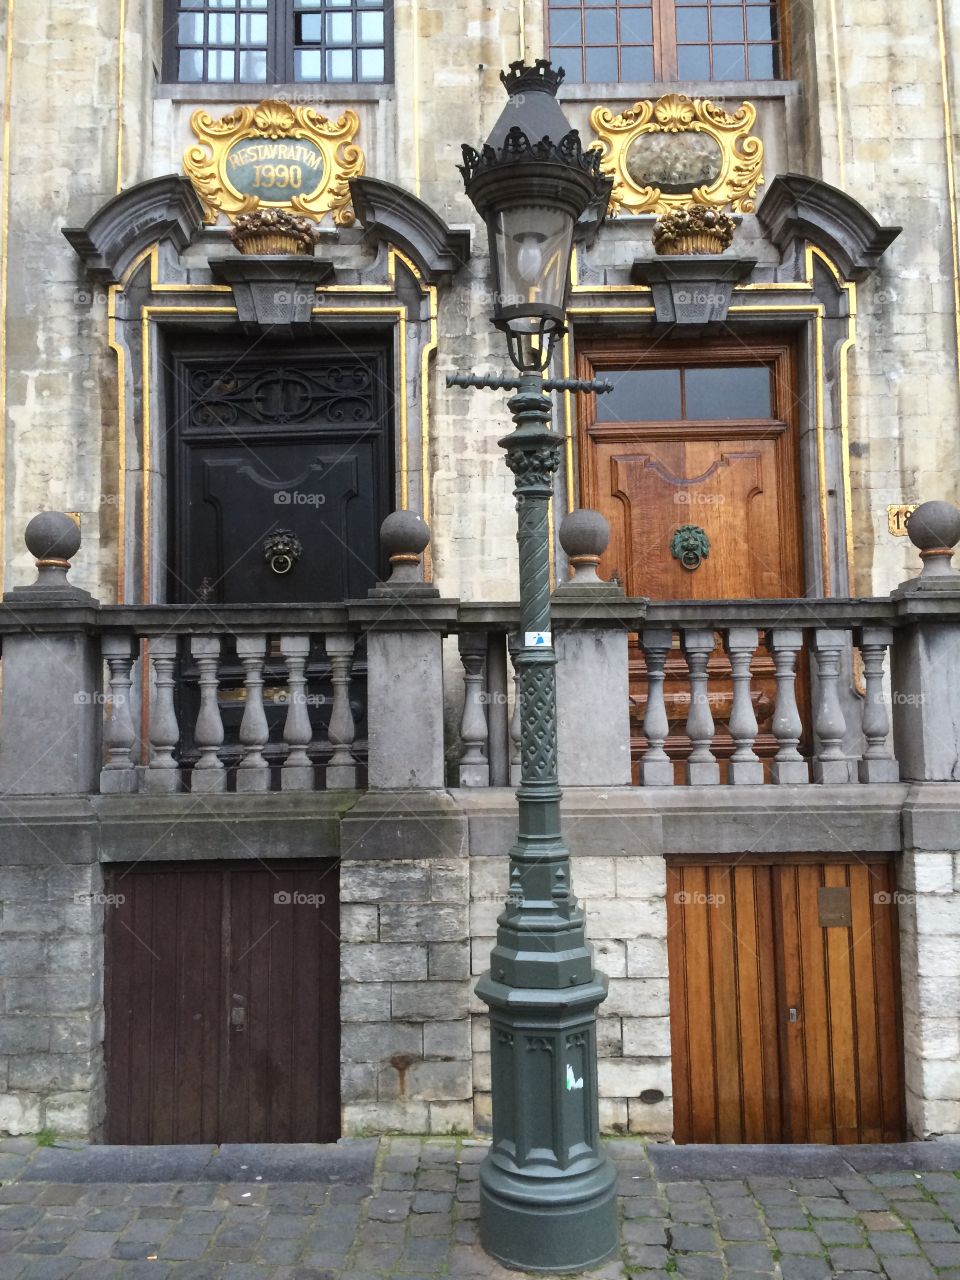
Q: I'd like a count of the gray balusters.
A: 14